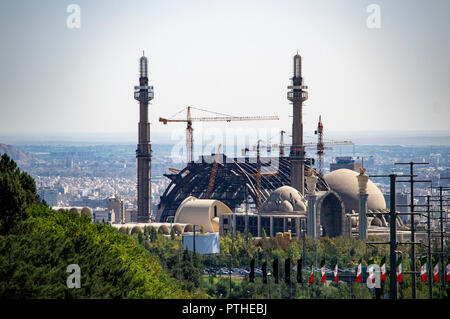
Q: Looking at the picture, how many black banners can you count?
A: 5